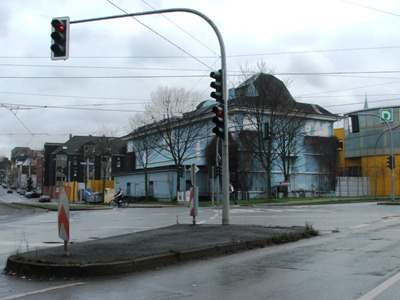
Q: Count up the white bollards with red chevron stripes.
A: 2